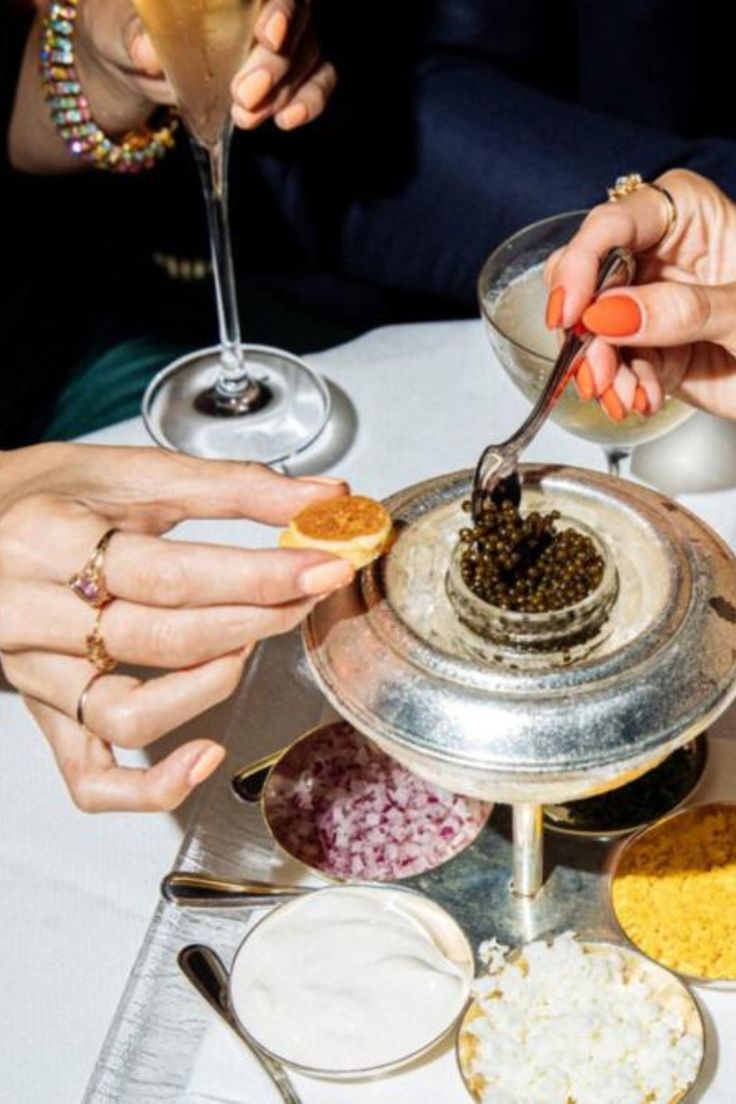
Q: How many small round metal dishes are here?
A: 5